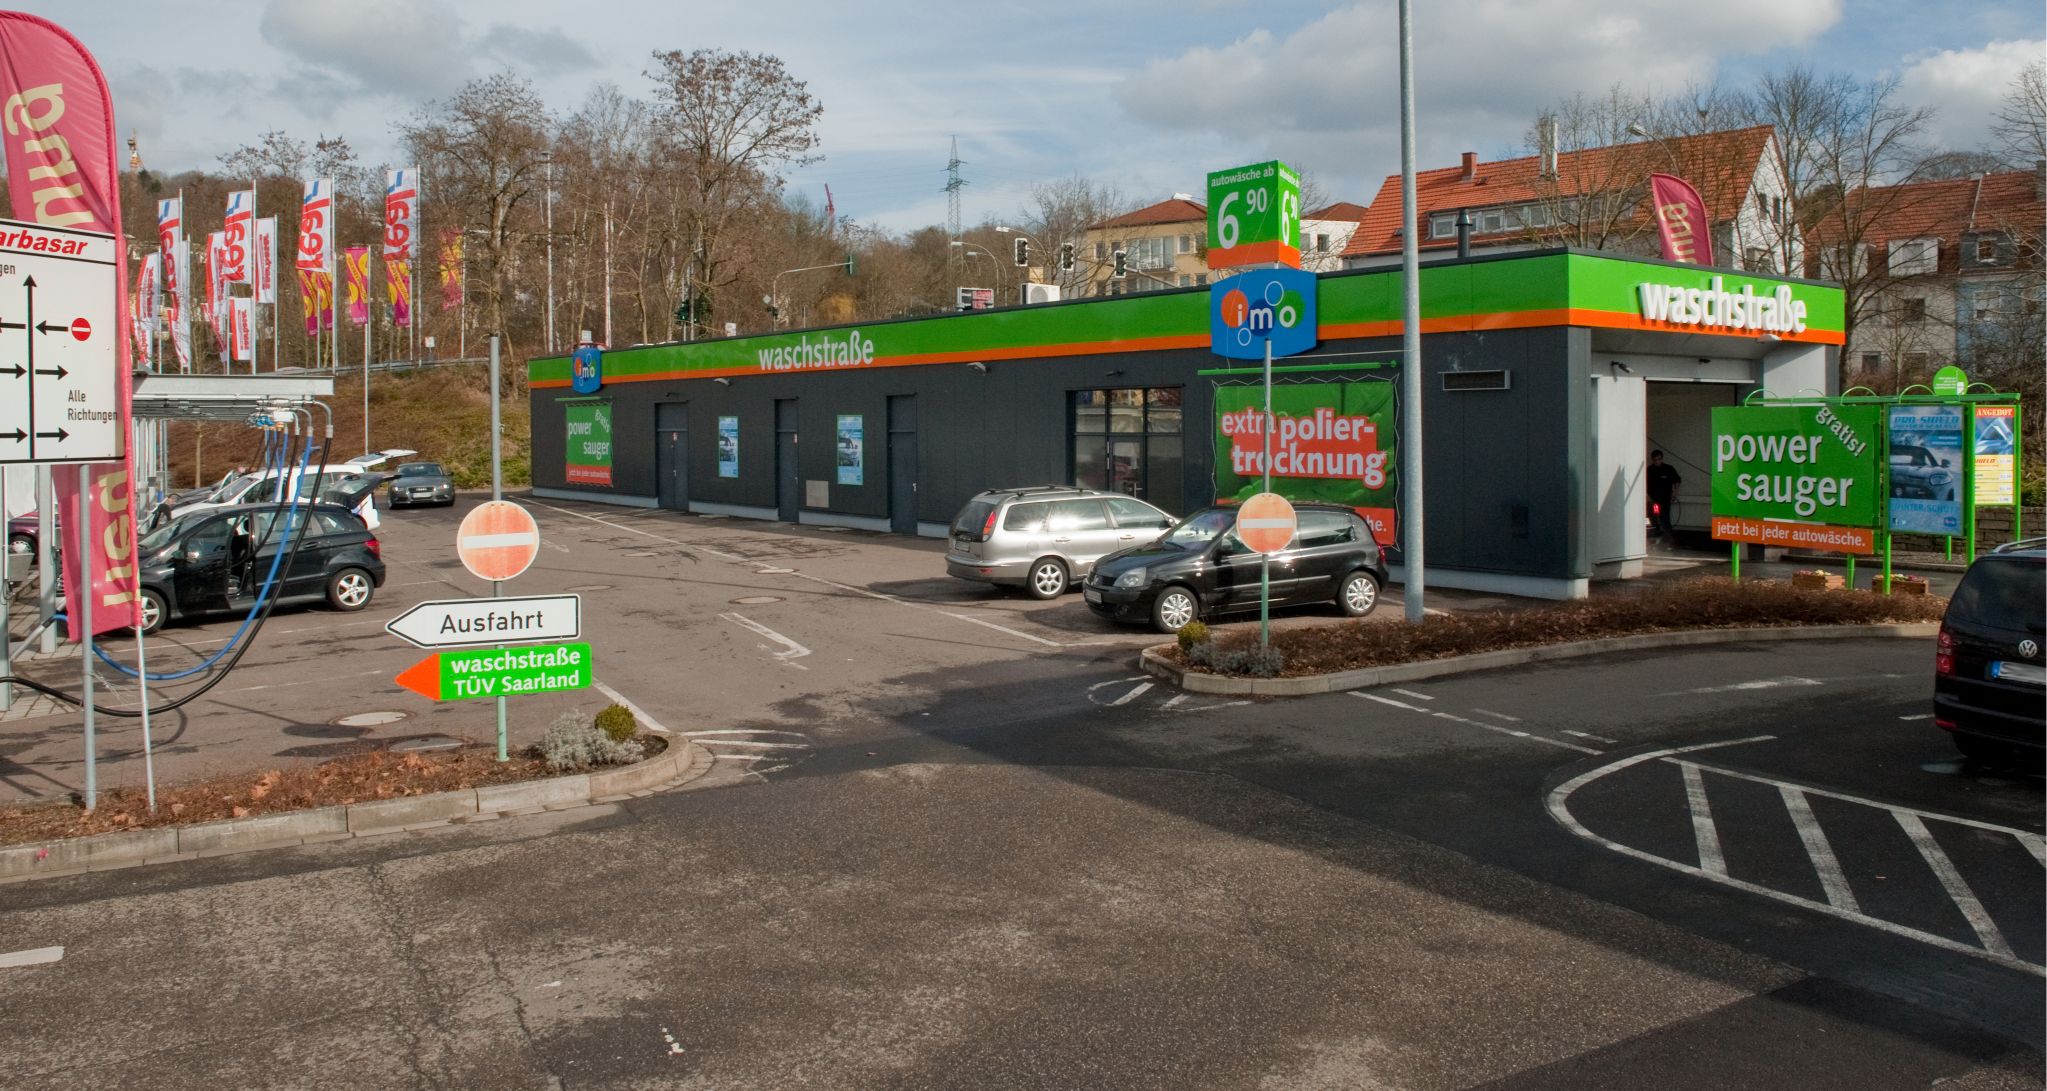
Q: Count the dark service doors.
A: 3